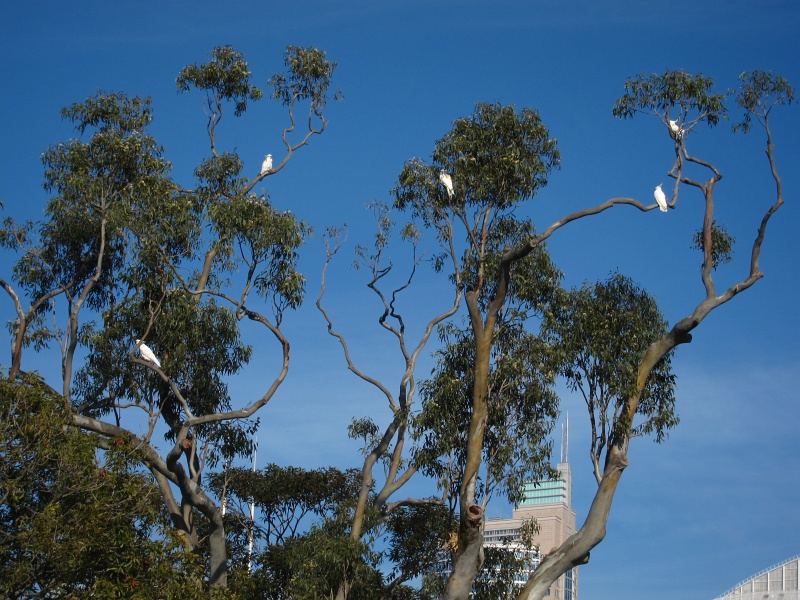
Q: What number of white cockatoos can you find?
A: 5